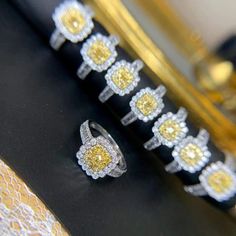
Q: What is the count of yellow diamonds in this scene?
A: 8